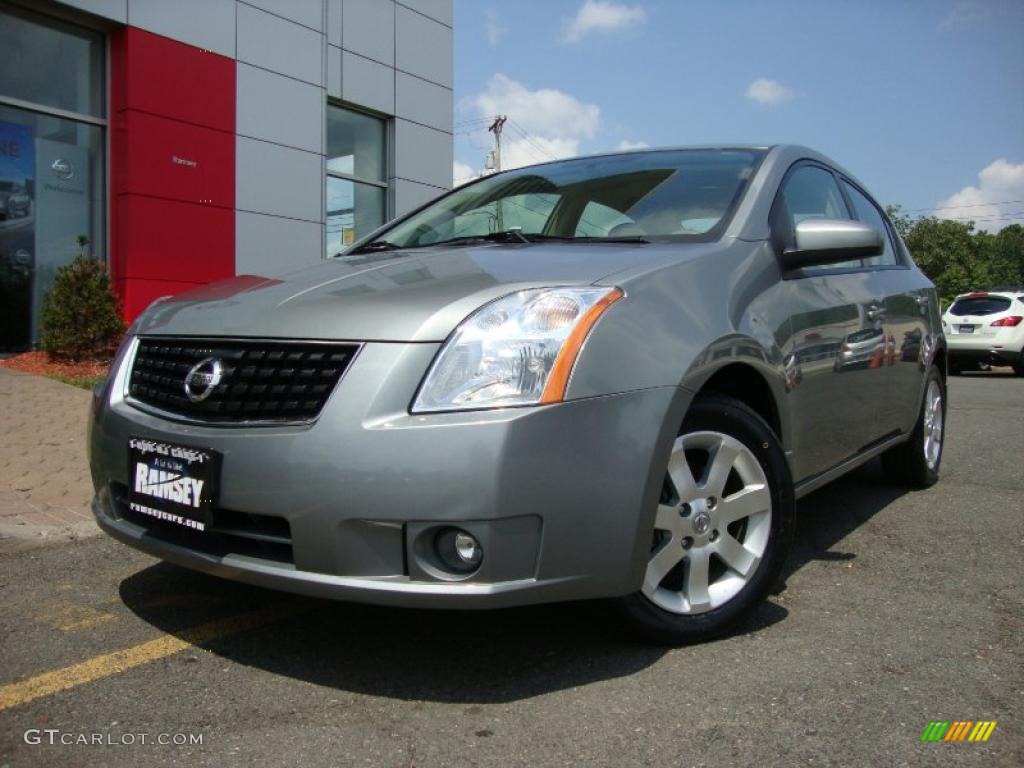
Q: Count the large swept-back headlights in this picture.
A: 1